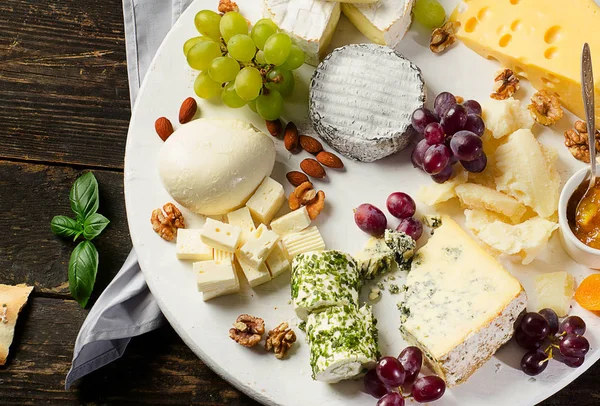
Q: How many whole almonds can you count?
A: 8